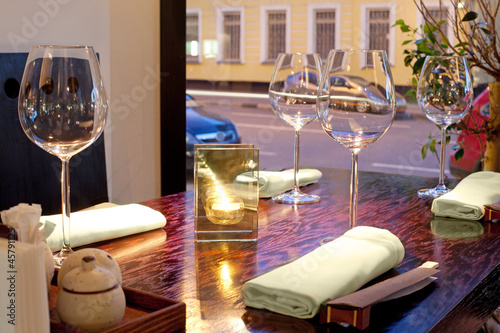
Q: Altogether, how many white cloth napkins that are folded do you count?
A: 4